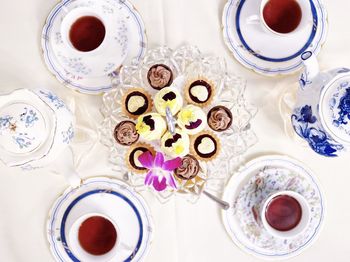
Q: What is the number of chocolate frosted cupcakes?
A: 4